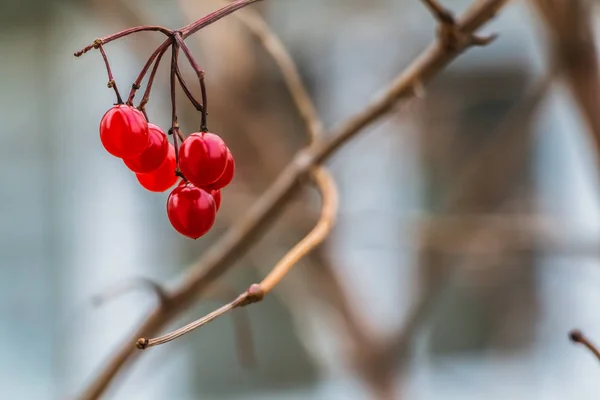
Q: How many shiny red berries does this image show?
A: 7